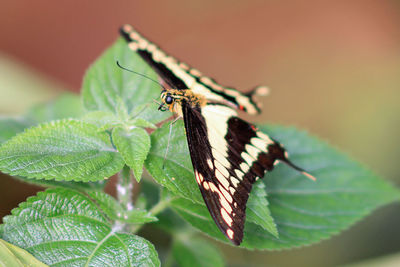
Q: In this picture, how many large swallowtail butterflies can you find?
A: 1